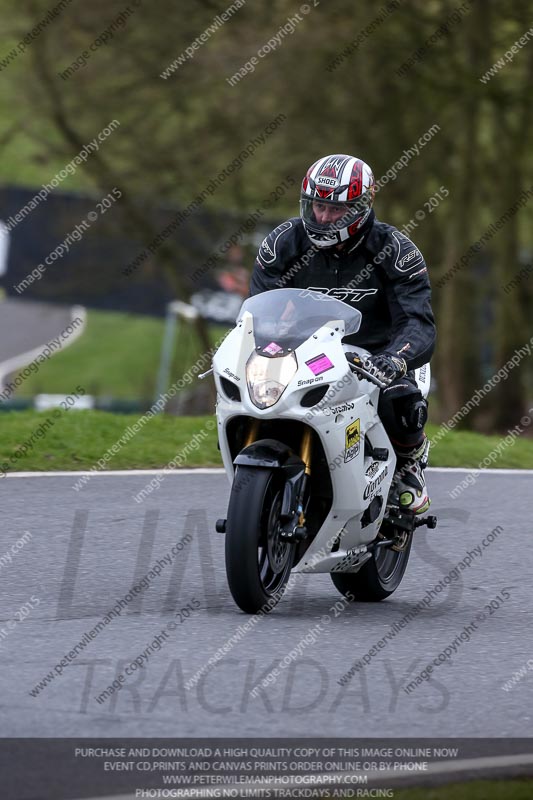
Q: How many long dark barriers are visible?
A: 1